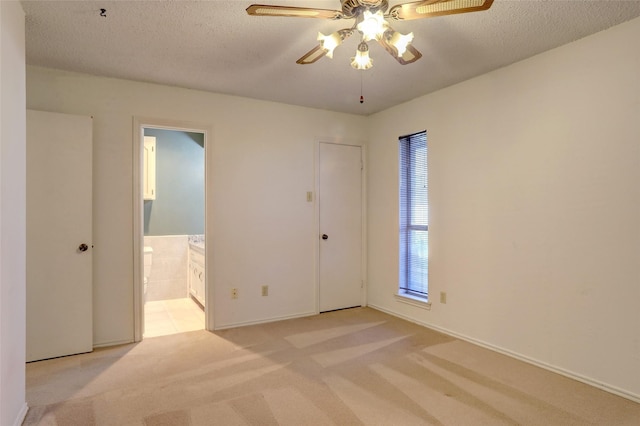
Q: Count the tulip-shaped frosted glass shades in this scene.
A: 4